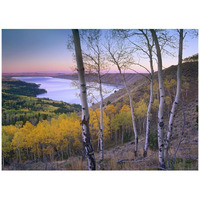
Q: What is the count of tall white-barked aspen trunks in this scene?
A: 6